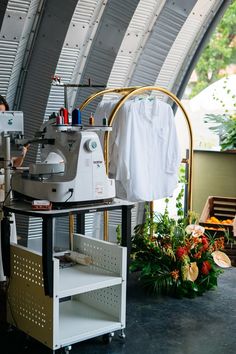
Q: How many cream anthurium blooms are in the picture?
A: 3